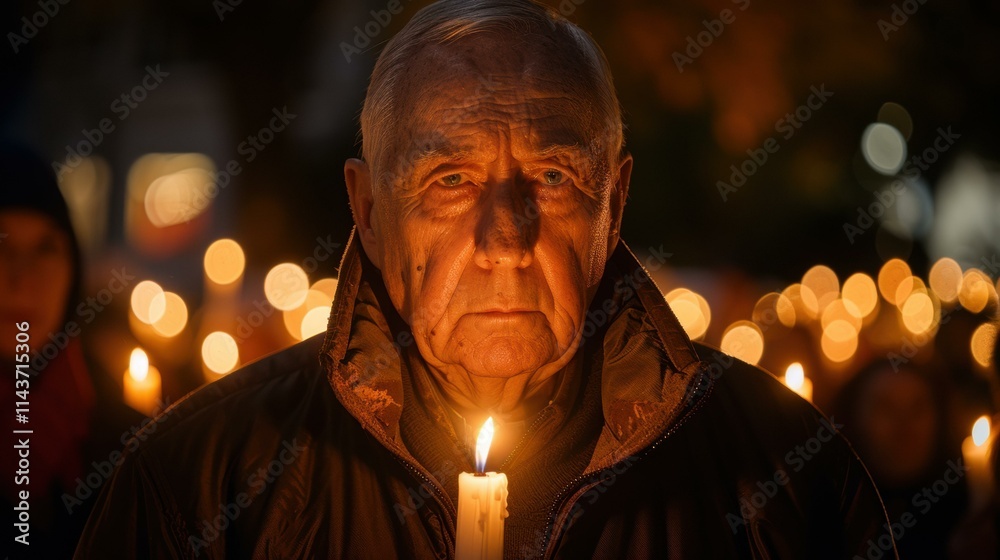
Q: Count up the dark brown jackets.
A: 1